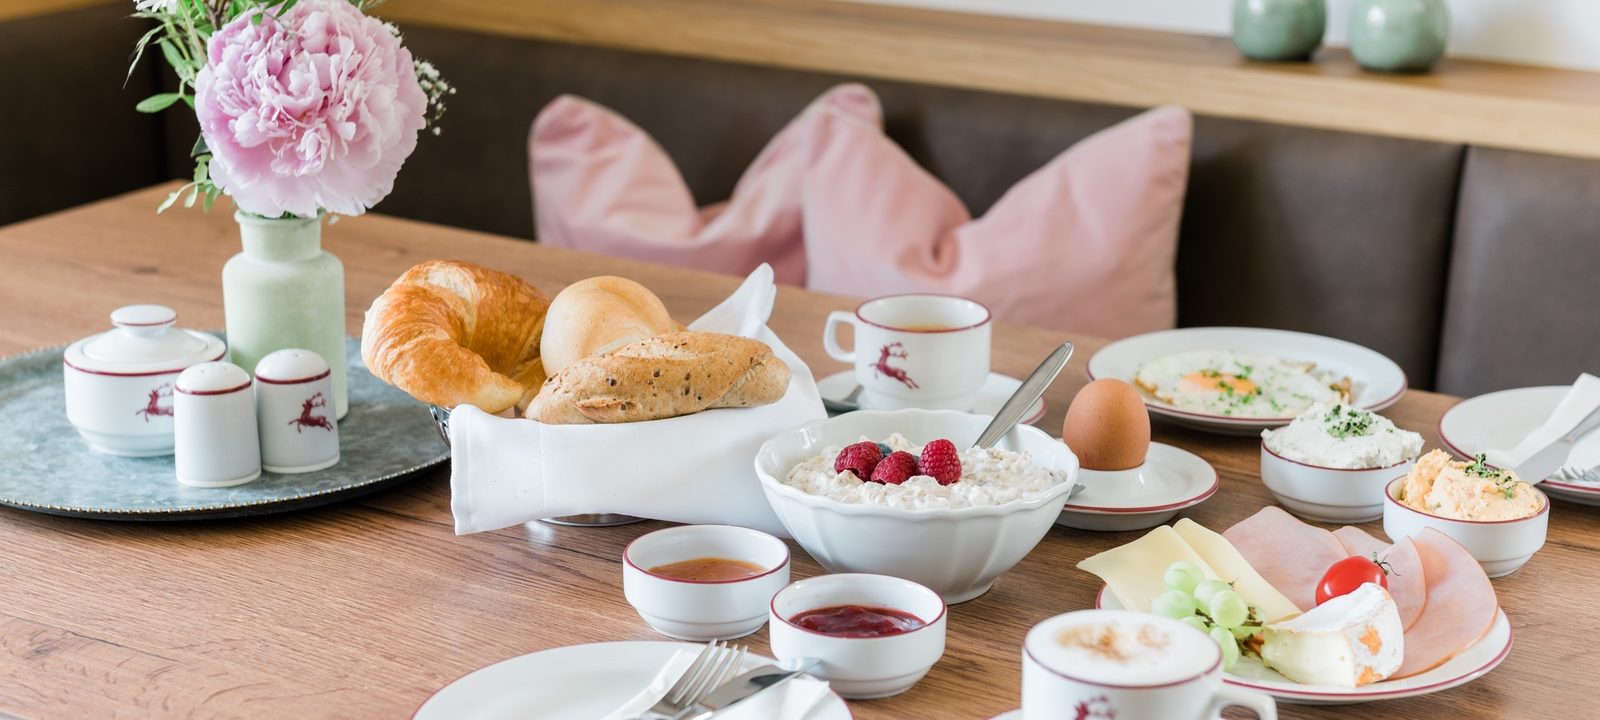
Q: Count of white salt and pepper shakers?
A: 2